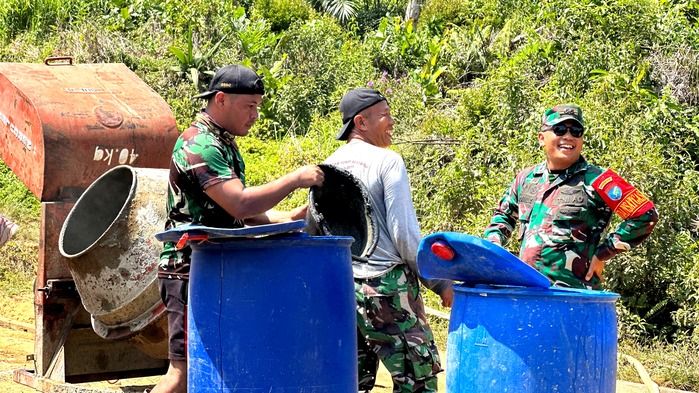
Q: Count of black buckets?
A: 1